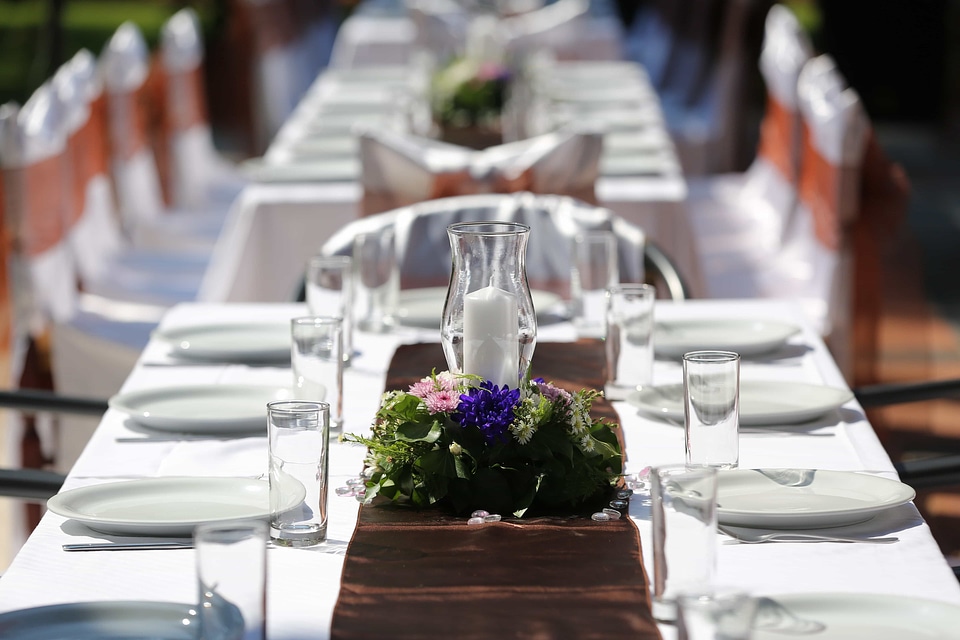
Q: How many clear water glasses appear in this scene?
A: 10